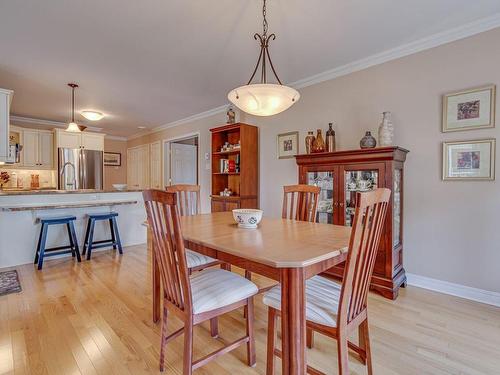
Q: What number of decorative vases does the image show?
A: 5